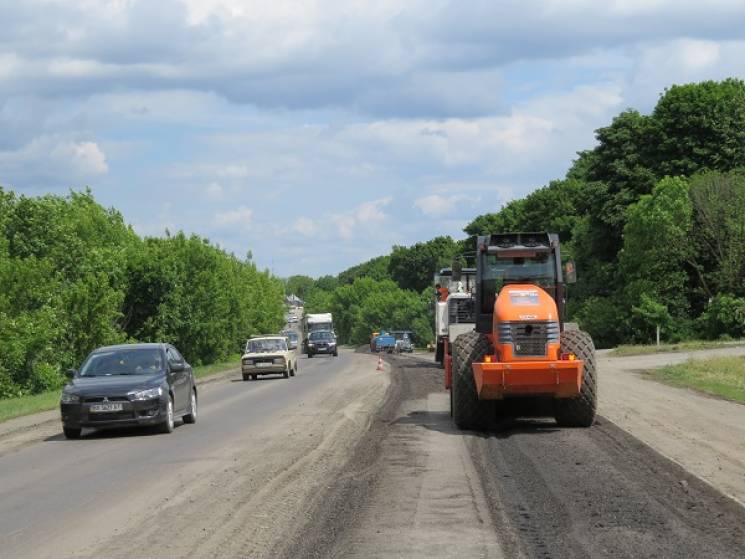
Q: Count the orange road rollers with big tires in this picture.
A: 1